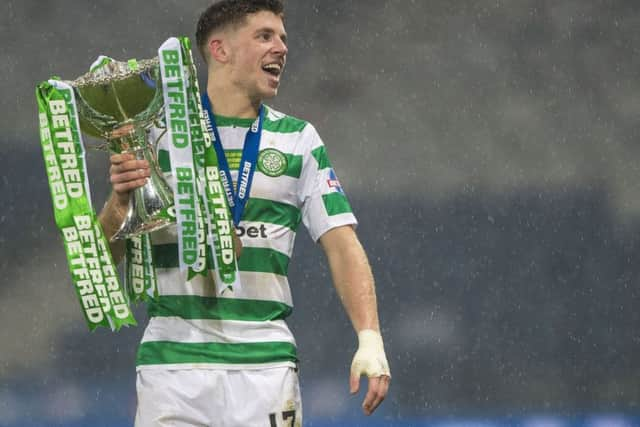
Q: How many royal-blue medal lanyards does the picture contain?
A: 1